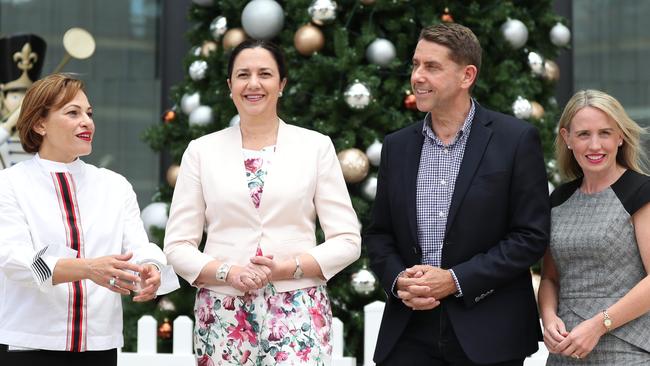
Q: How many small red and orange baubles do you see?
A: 4